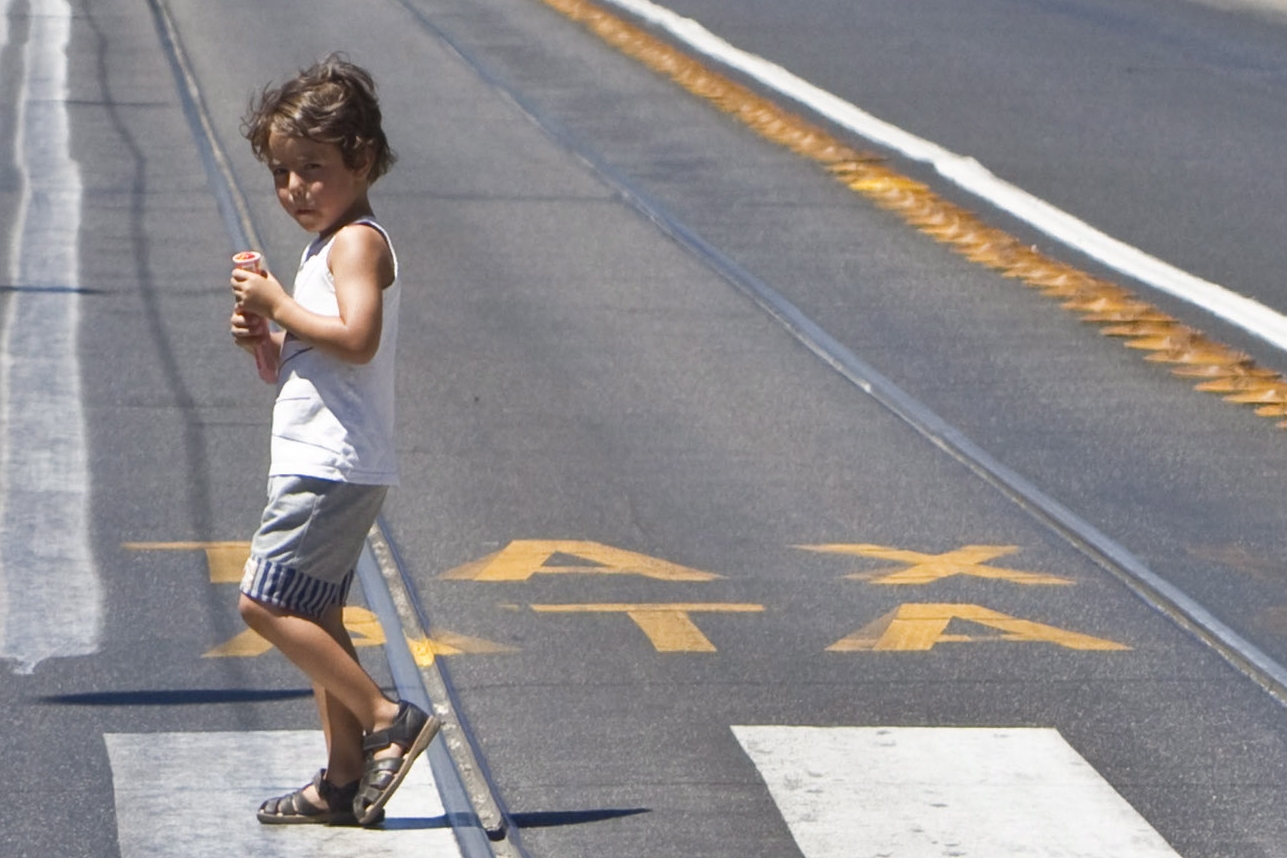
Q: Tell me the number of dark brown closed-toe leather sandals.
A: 2